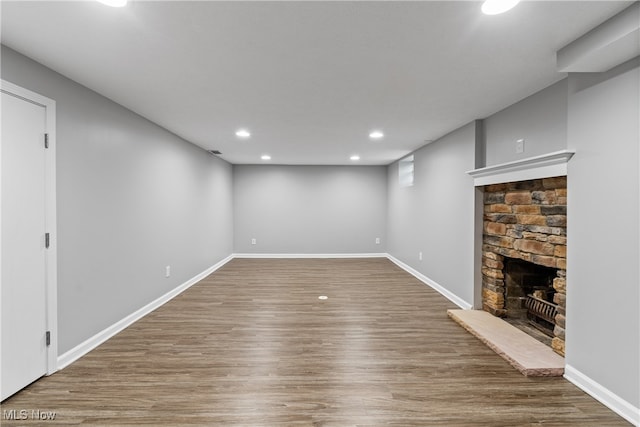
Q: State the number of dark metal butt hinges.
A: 3